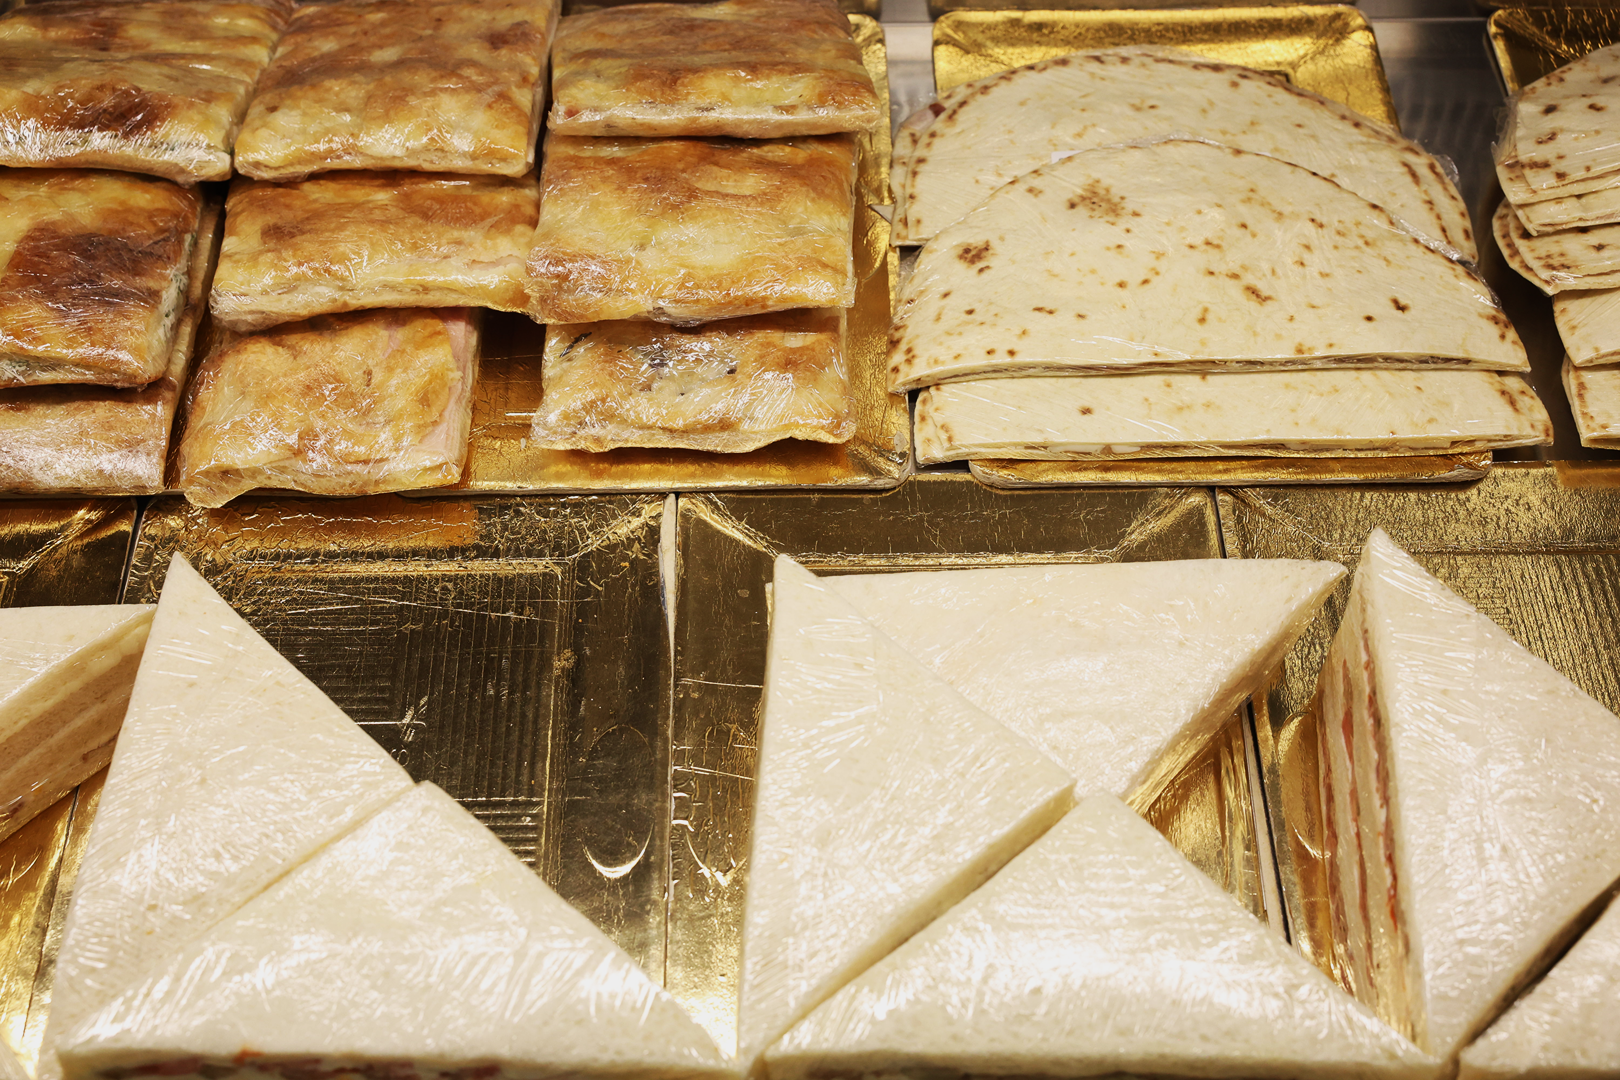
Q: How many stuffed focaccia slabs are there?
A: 9